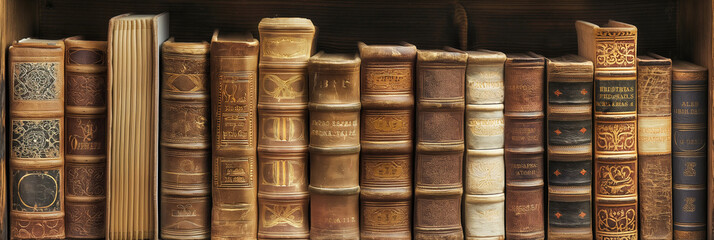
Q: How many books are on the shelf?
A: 15